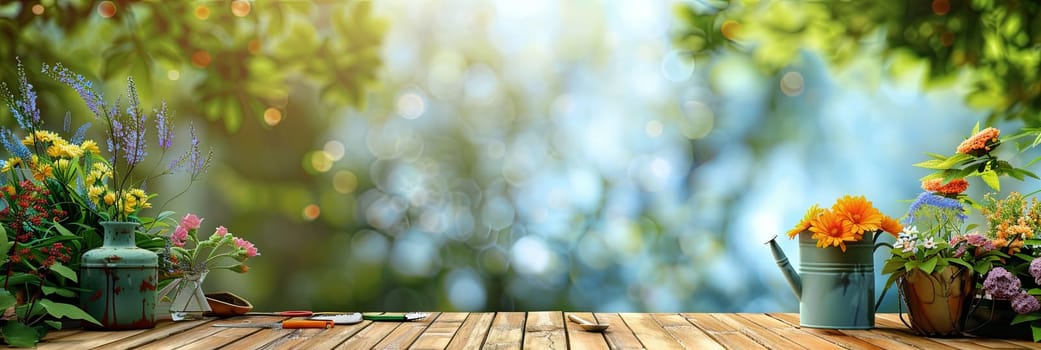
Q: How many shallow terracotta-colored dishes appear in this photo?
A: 1